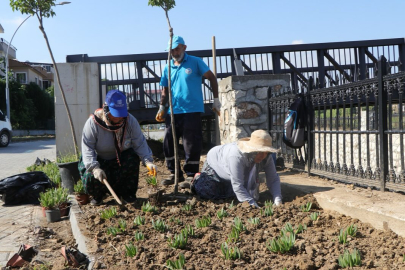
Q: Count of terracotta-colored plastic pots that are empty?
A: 2